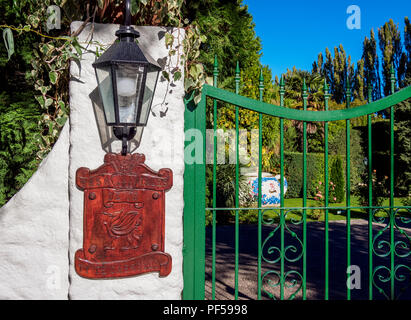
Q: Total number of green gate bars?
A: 9